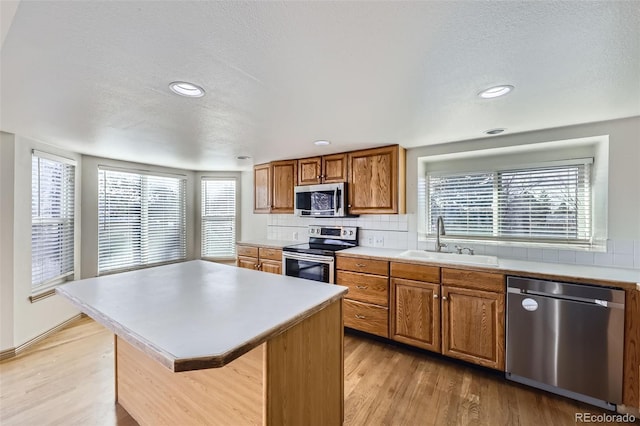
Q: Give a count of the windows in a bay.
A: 3